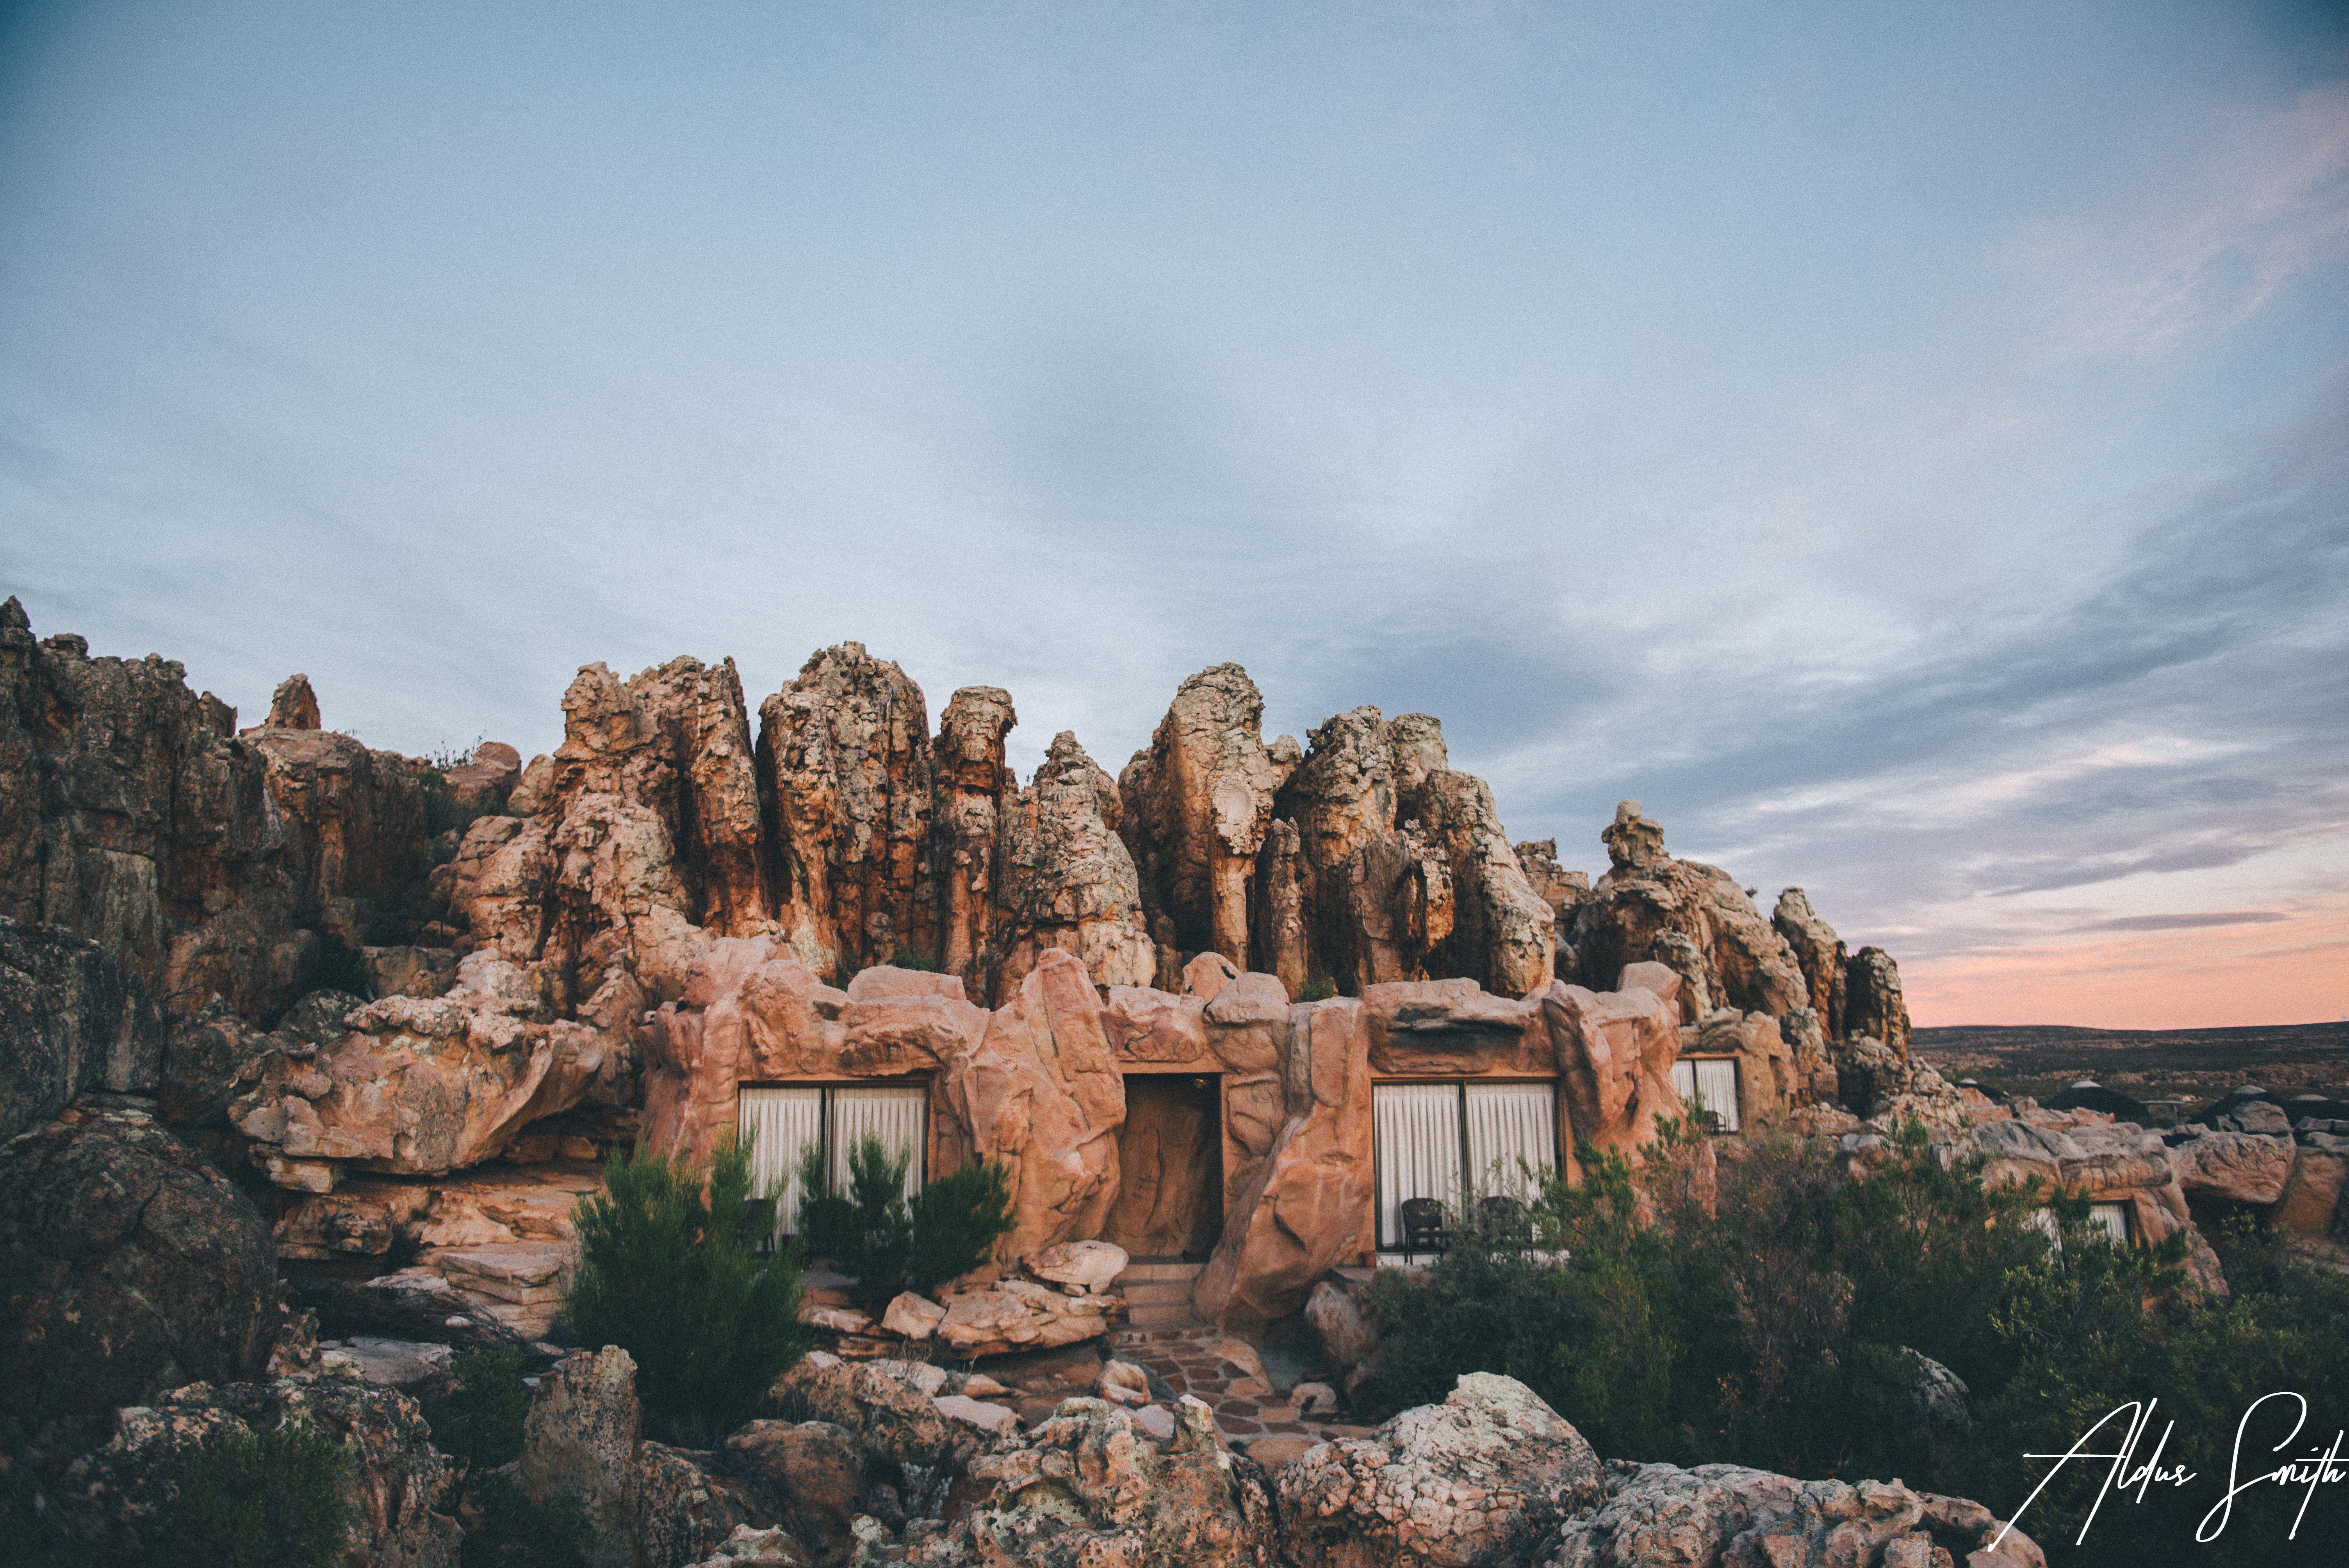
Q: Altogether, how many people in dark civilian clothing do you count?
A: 0